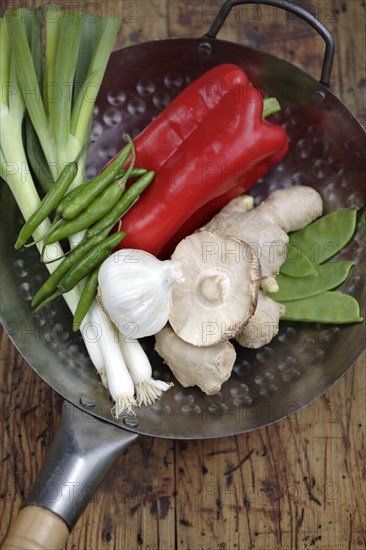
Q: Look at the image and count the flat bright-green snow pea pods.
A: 4